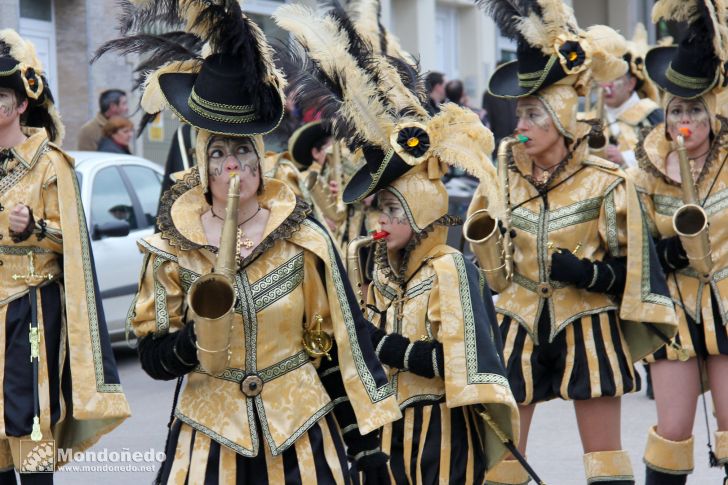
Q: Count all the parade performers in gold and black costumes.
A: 7